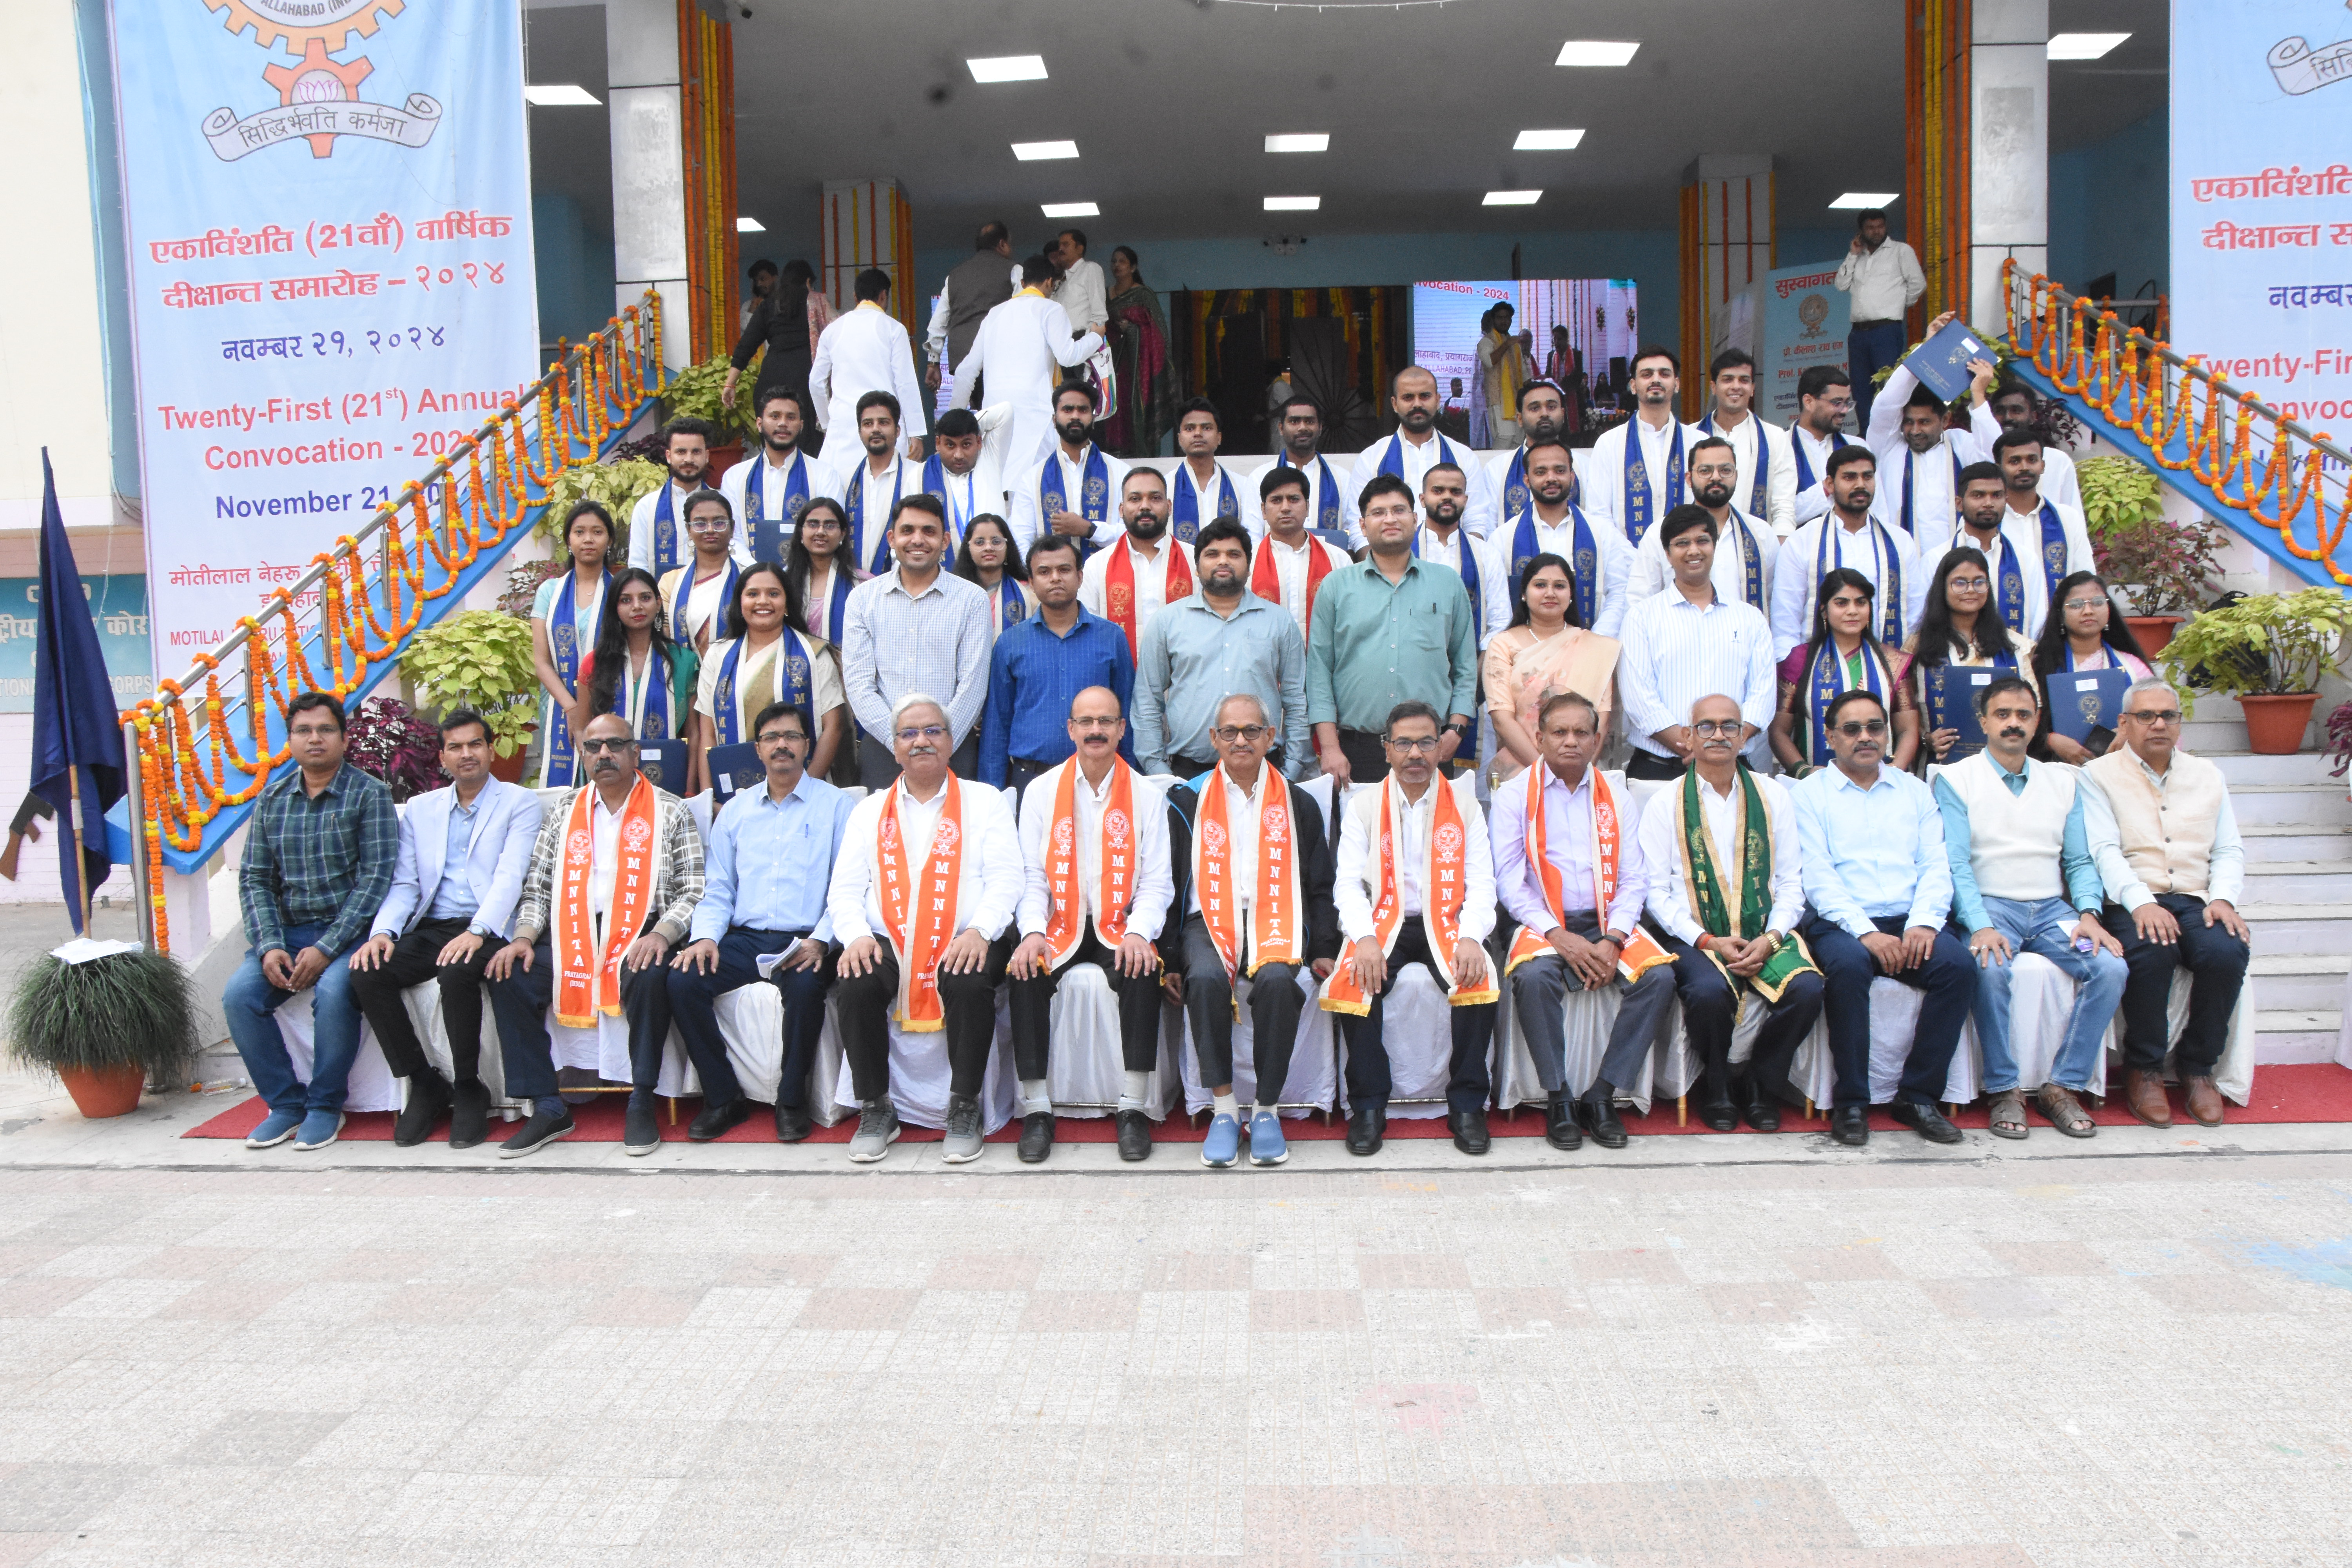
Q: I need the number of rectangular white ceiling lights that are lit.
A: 12